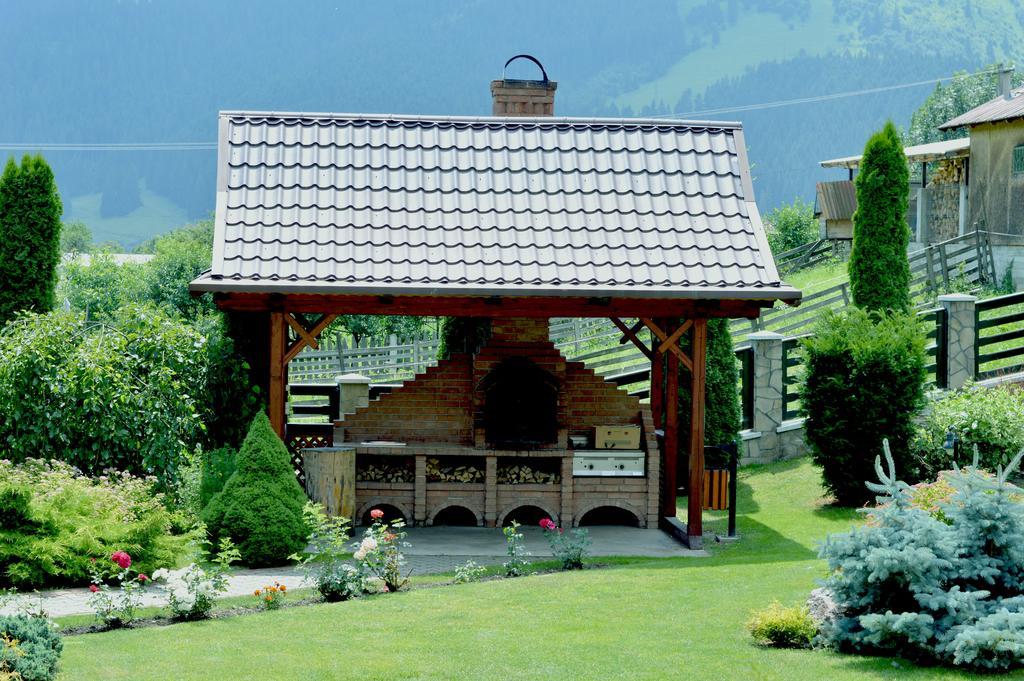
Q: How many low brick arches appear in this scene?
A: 4